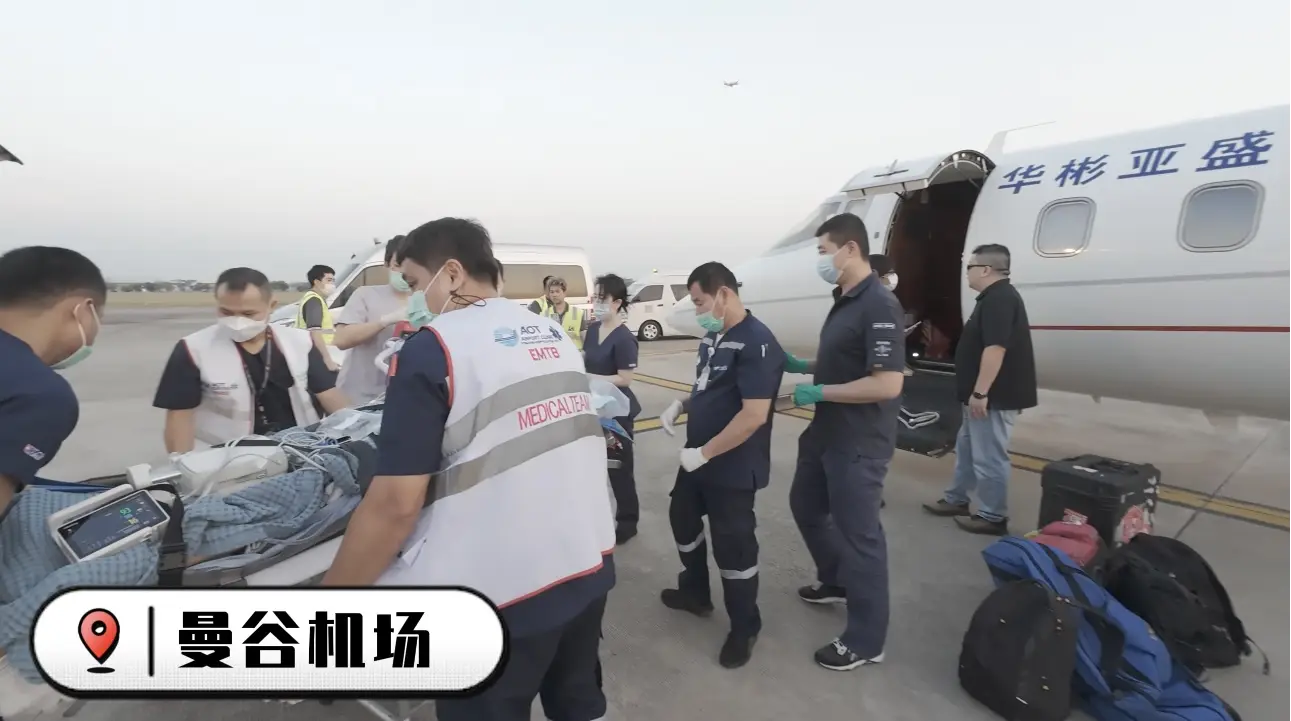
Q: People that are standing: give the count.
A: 13